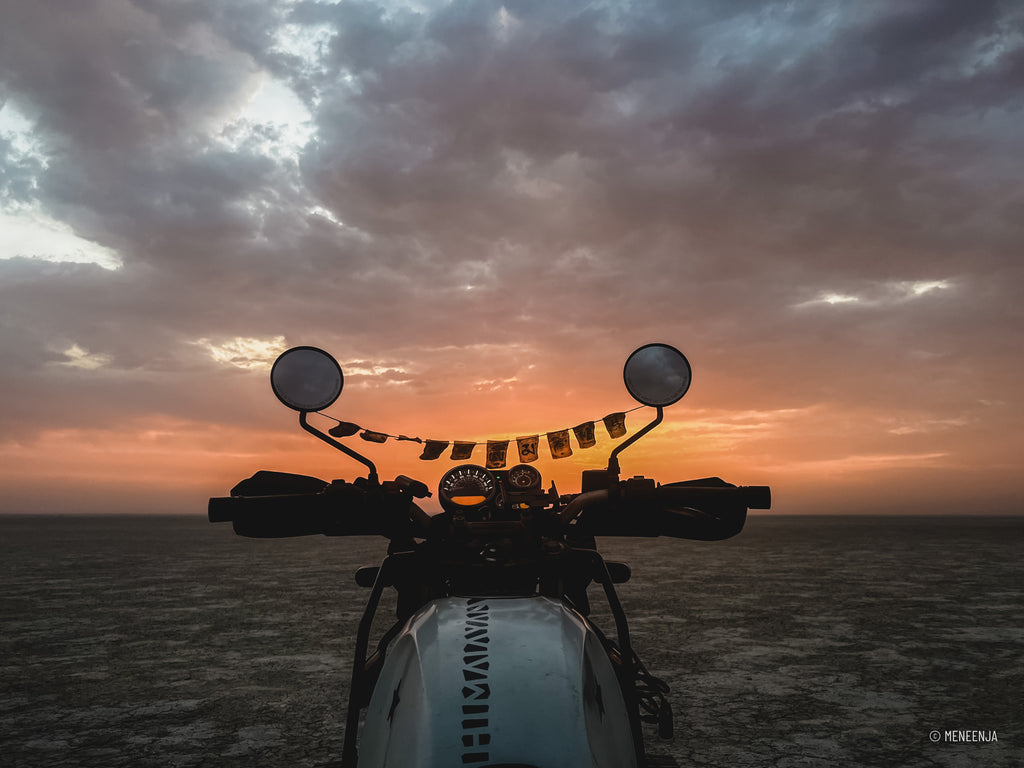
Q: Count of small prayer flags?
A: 10